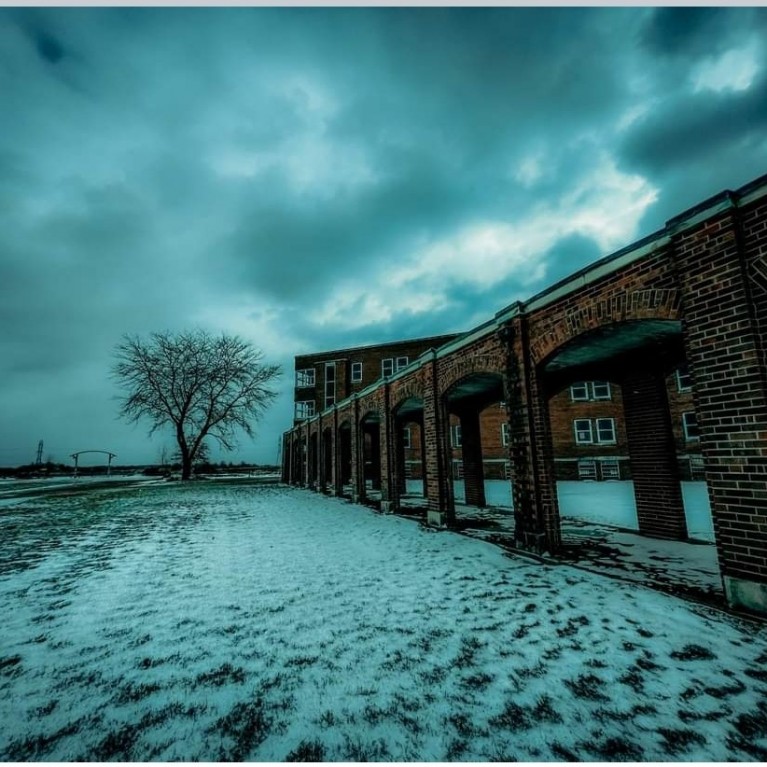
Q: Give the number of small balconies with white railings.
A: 2